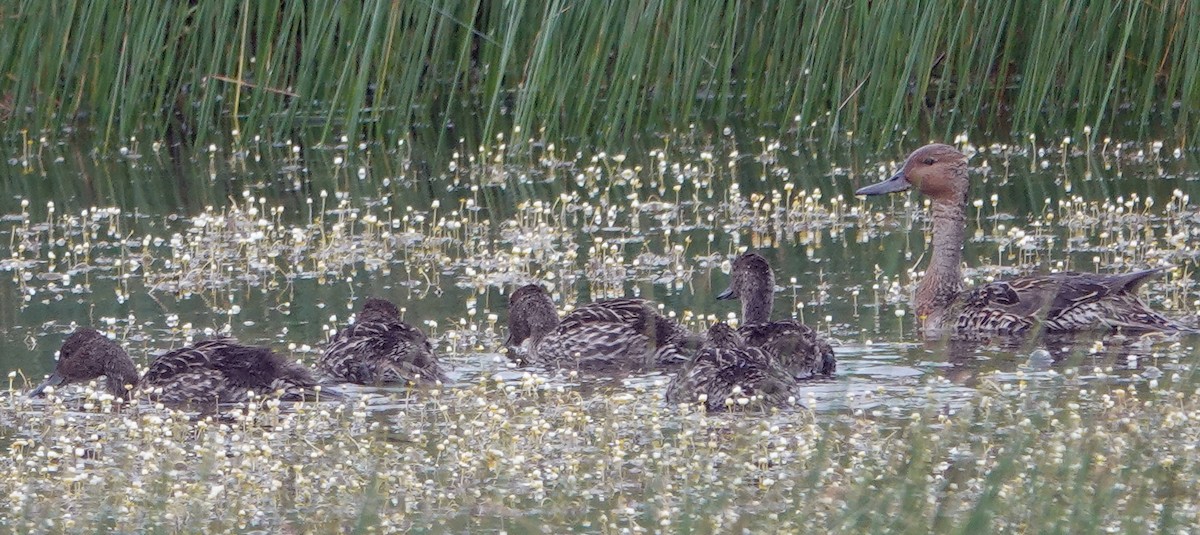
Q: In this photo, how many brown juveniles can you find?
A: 5